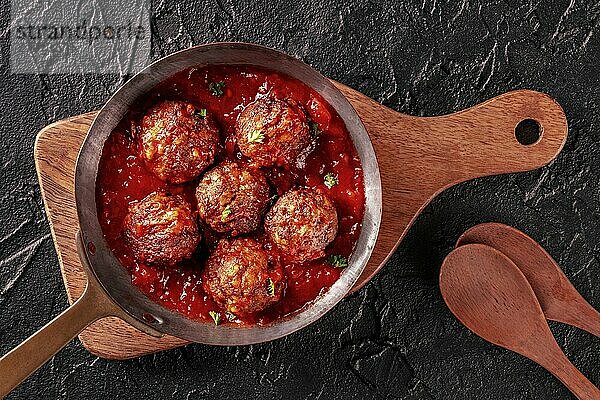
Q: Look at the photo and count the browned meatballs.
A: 6